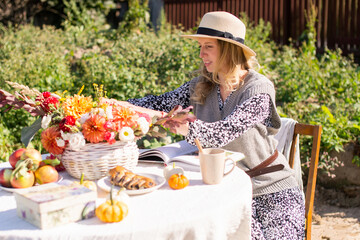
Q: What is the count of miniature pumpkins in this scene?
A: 5